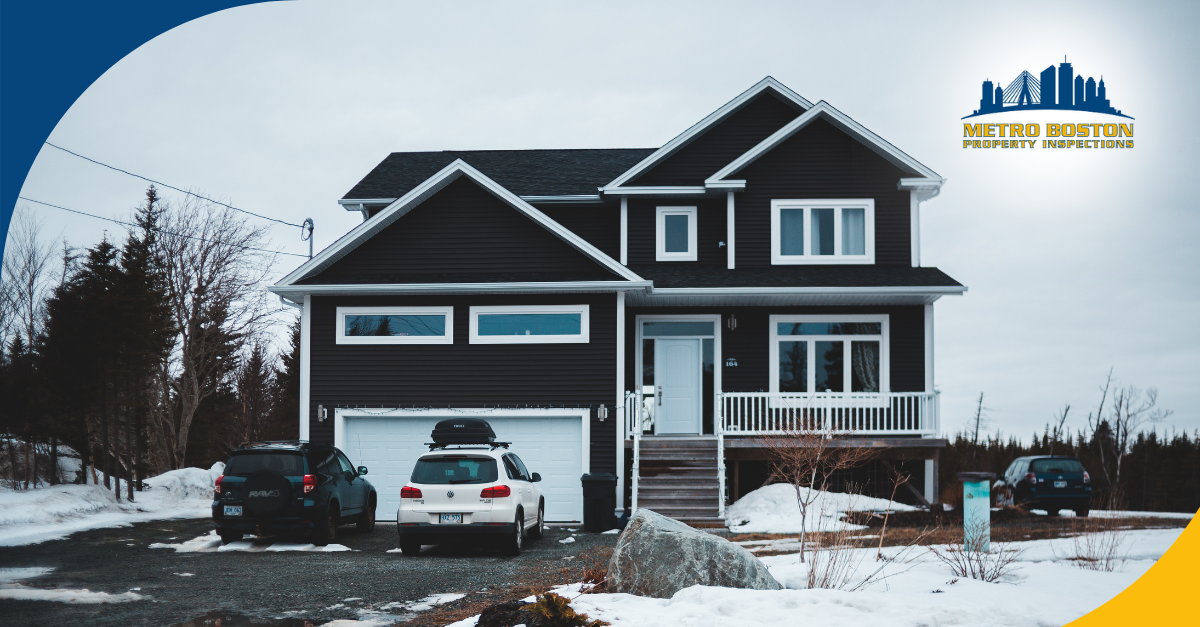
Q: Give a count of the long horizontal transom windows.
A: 2